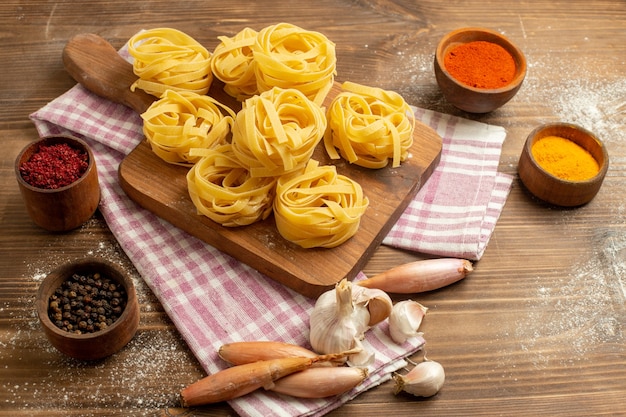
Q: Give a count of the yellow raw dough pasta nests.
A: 8